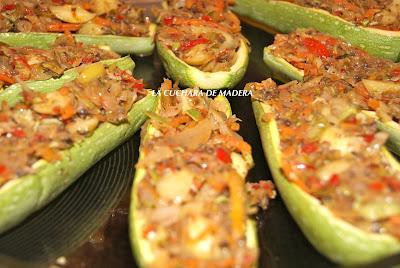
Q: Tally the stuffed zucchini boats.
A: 8